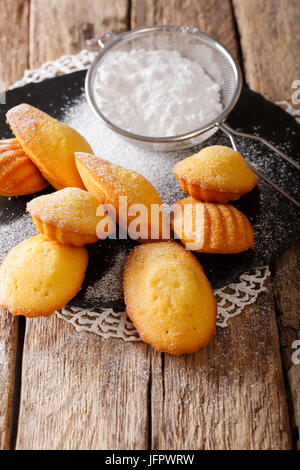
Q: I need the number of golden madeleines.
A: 8